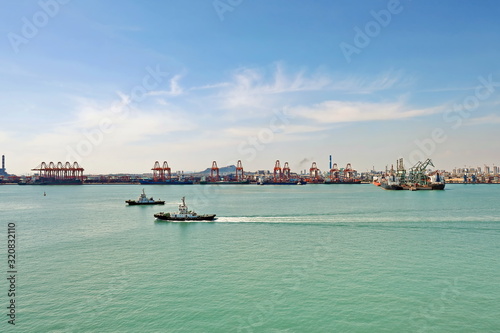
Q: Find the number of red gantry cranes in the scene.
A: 14